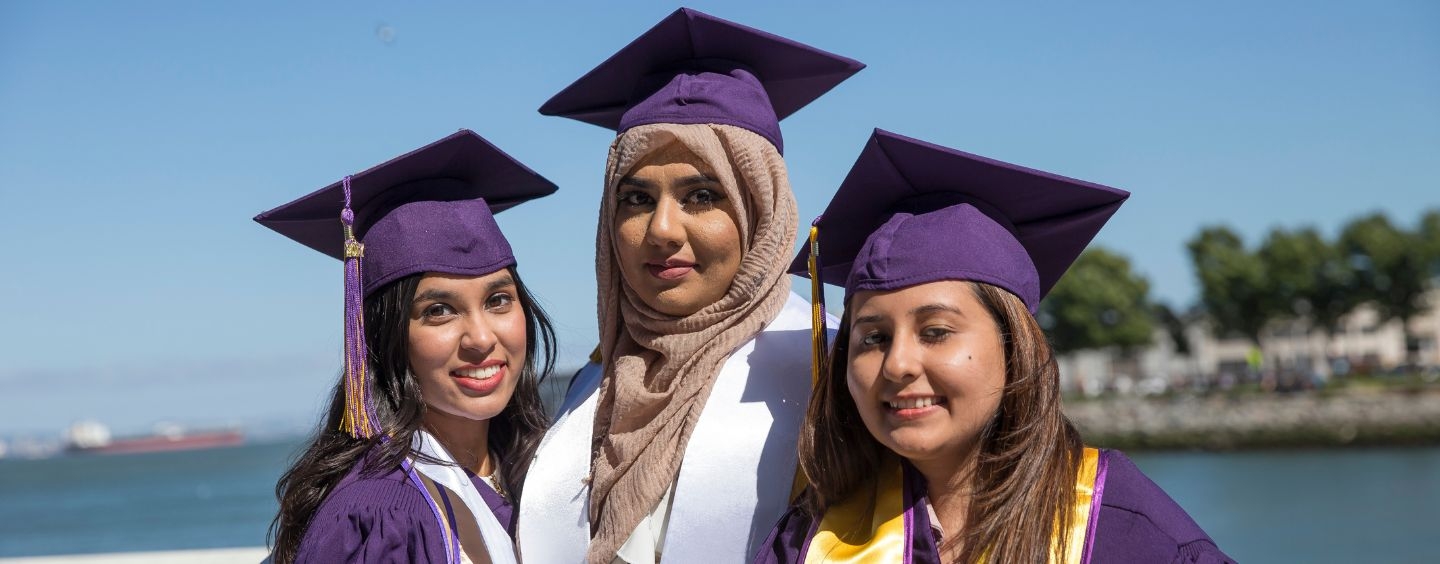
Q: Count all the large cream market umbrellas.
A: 0